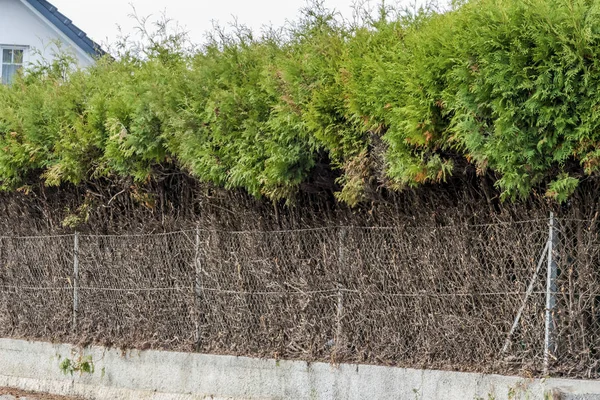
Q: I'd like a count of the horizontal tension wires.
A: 2